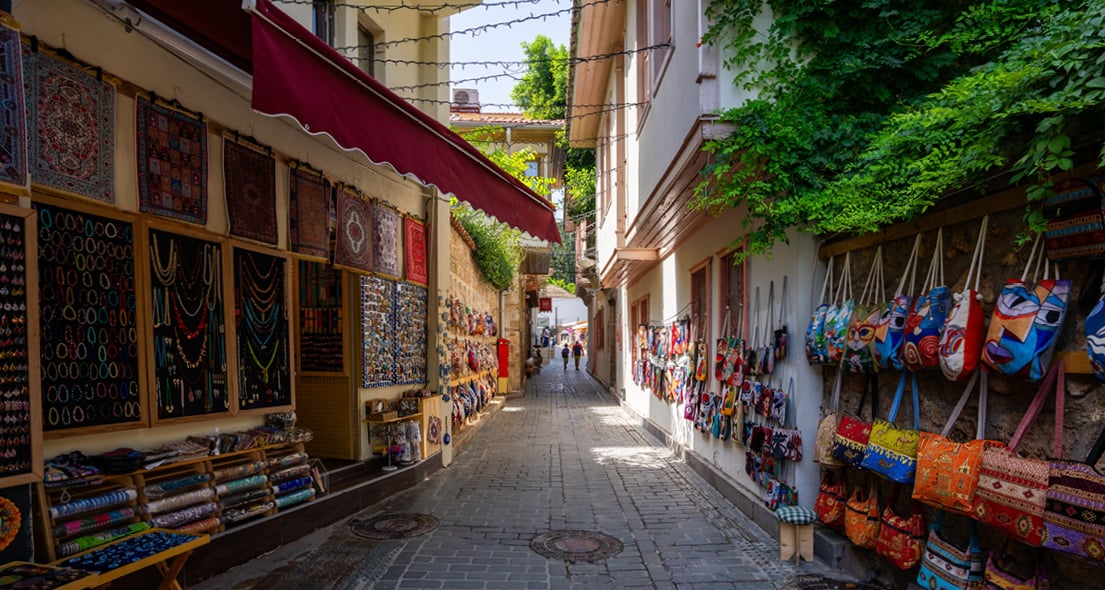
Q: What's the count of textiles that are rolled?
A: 15